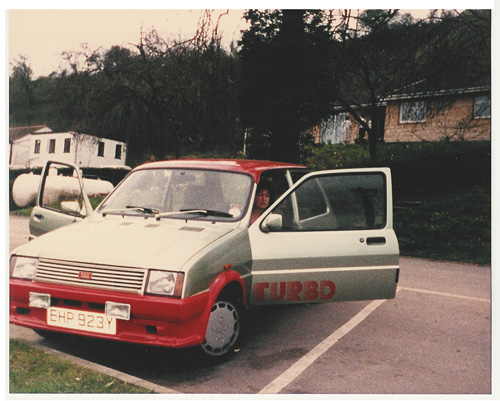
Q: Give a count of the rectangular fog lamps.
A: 2